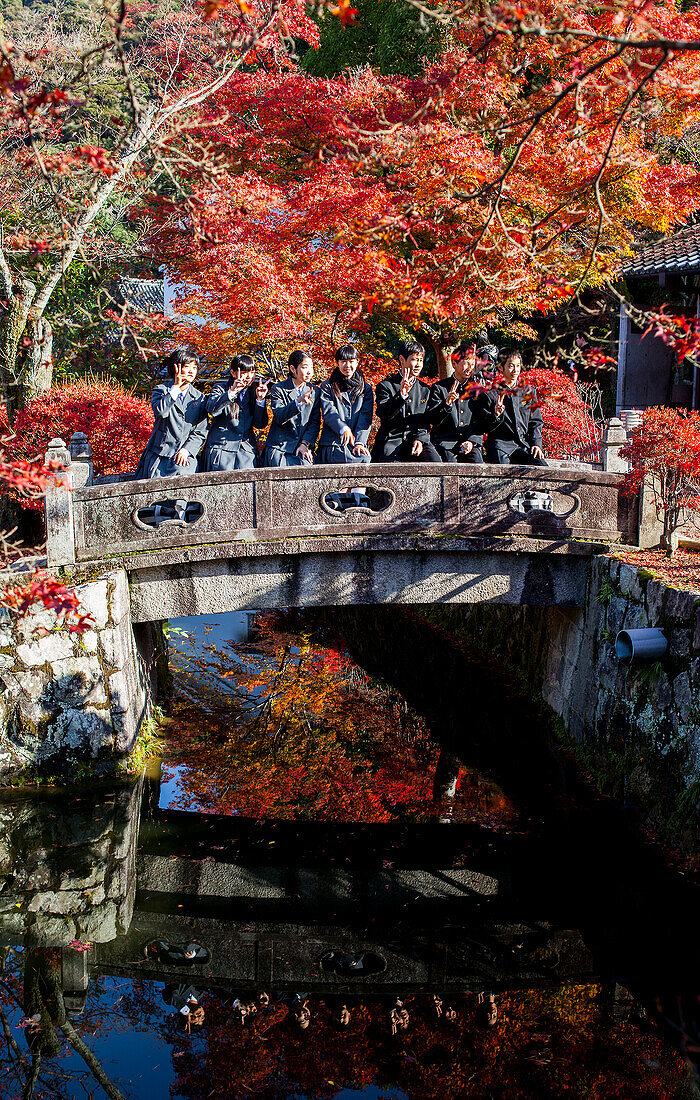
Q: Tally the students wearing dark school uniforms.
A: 7